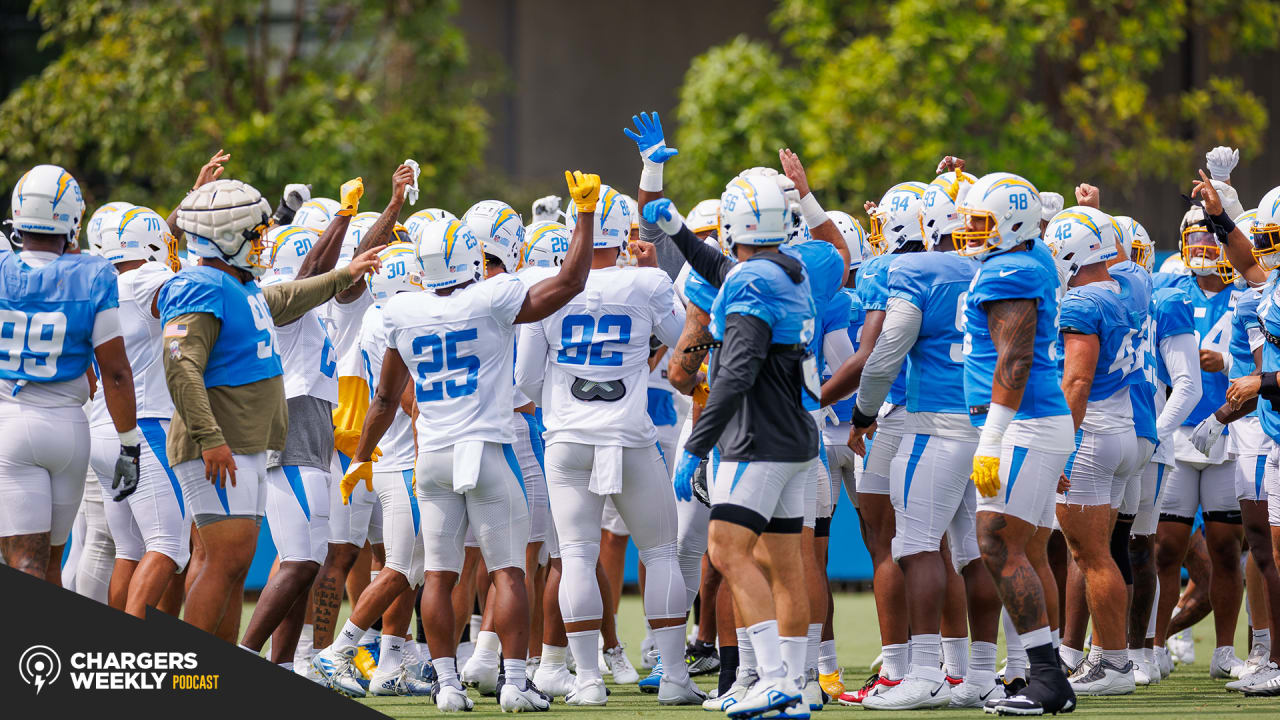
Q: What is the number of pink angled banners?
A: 0